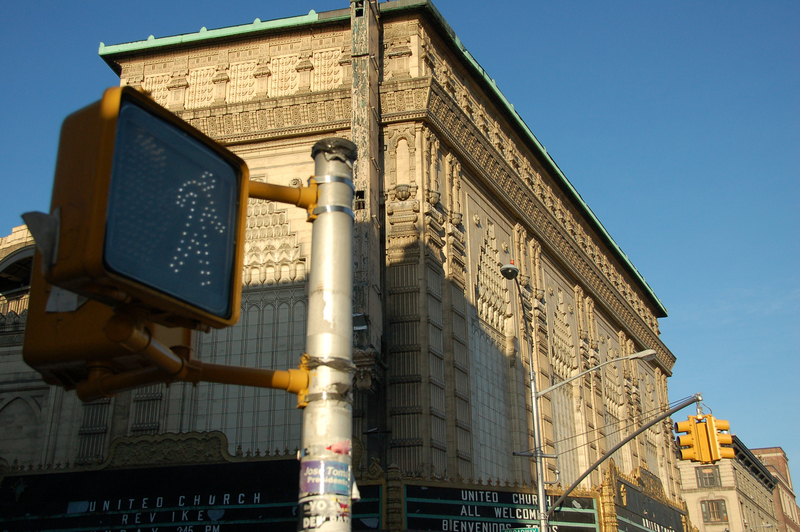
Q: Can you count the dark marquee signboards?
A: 3